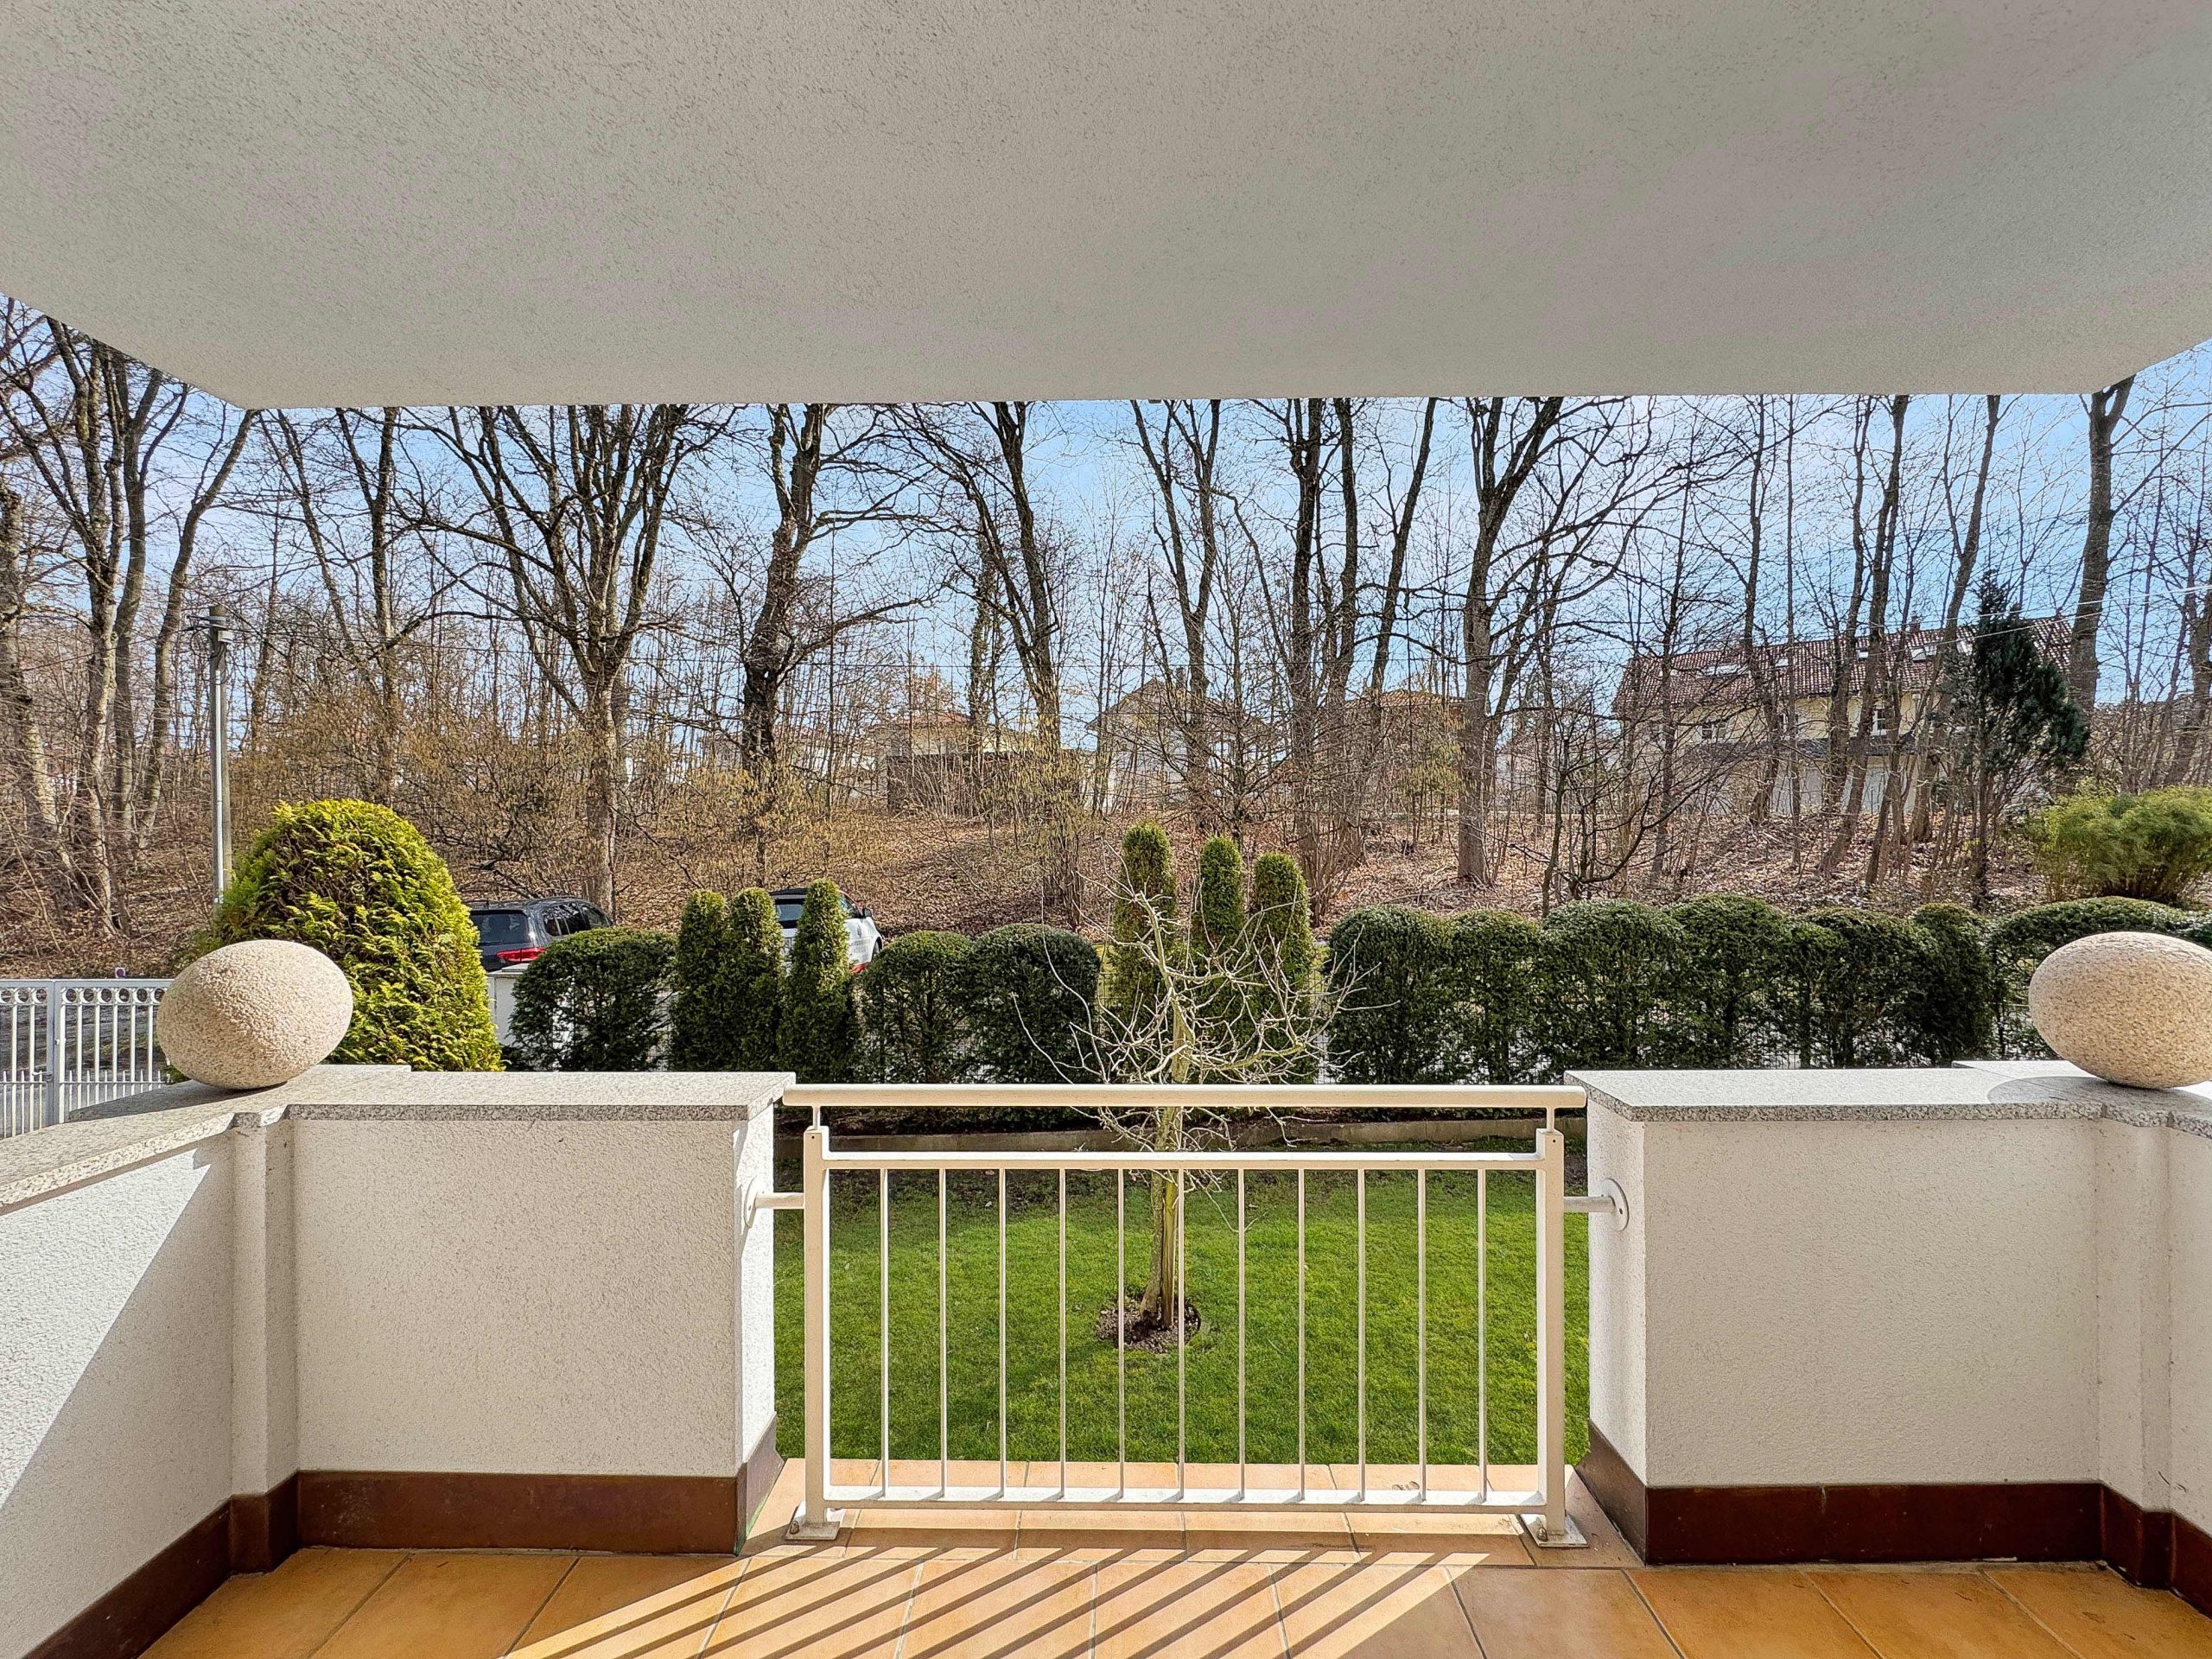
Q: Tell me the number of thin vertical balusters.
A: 11